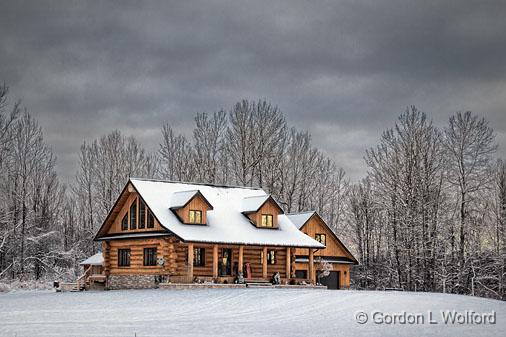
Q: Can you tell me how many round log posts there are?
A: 6